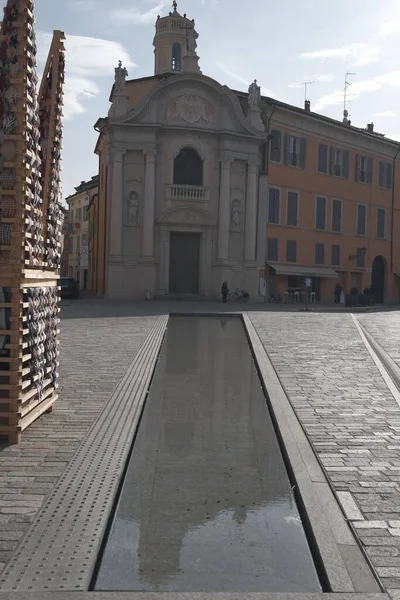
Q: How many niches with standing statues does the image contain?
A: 2